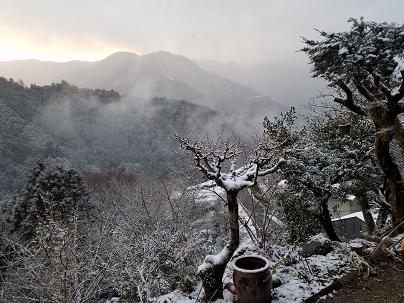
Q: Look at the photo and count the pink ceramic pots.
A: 0